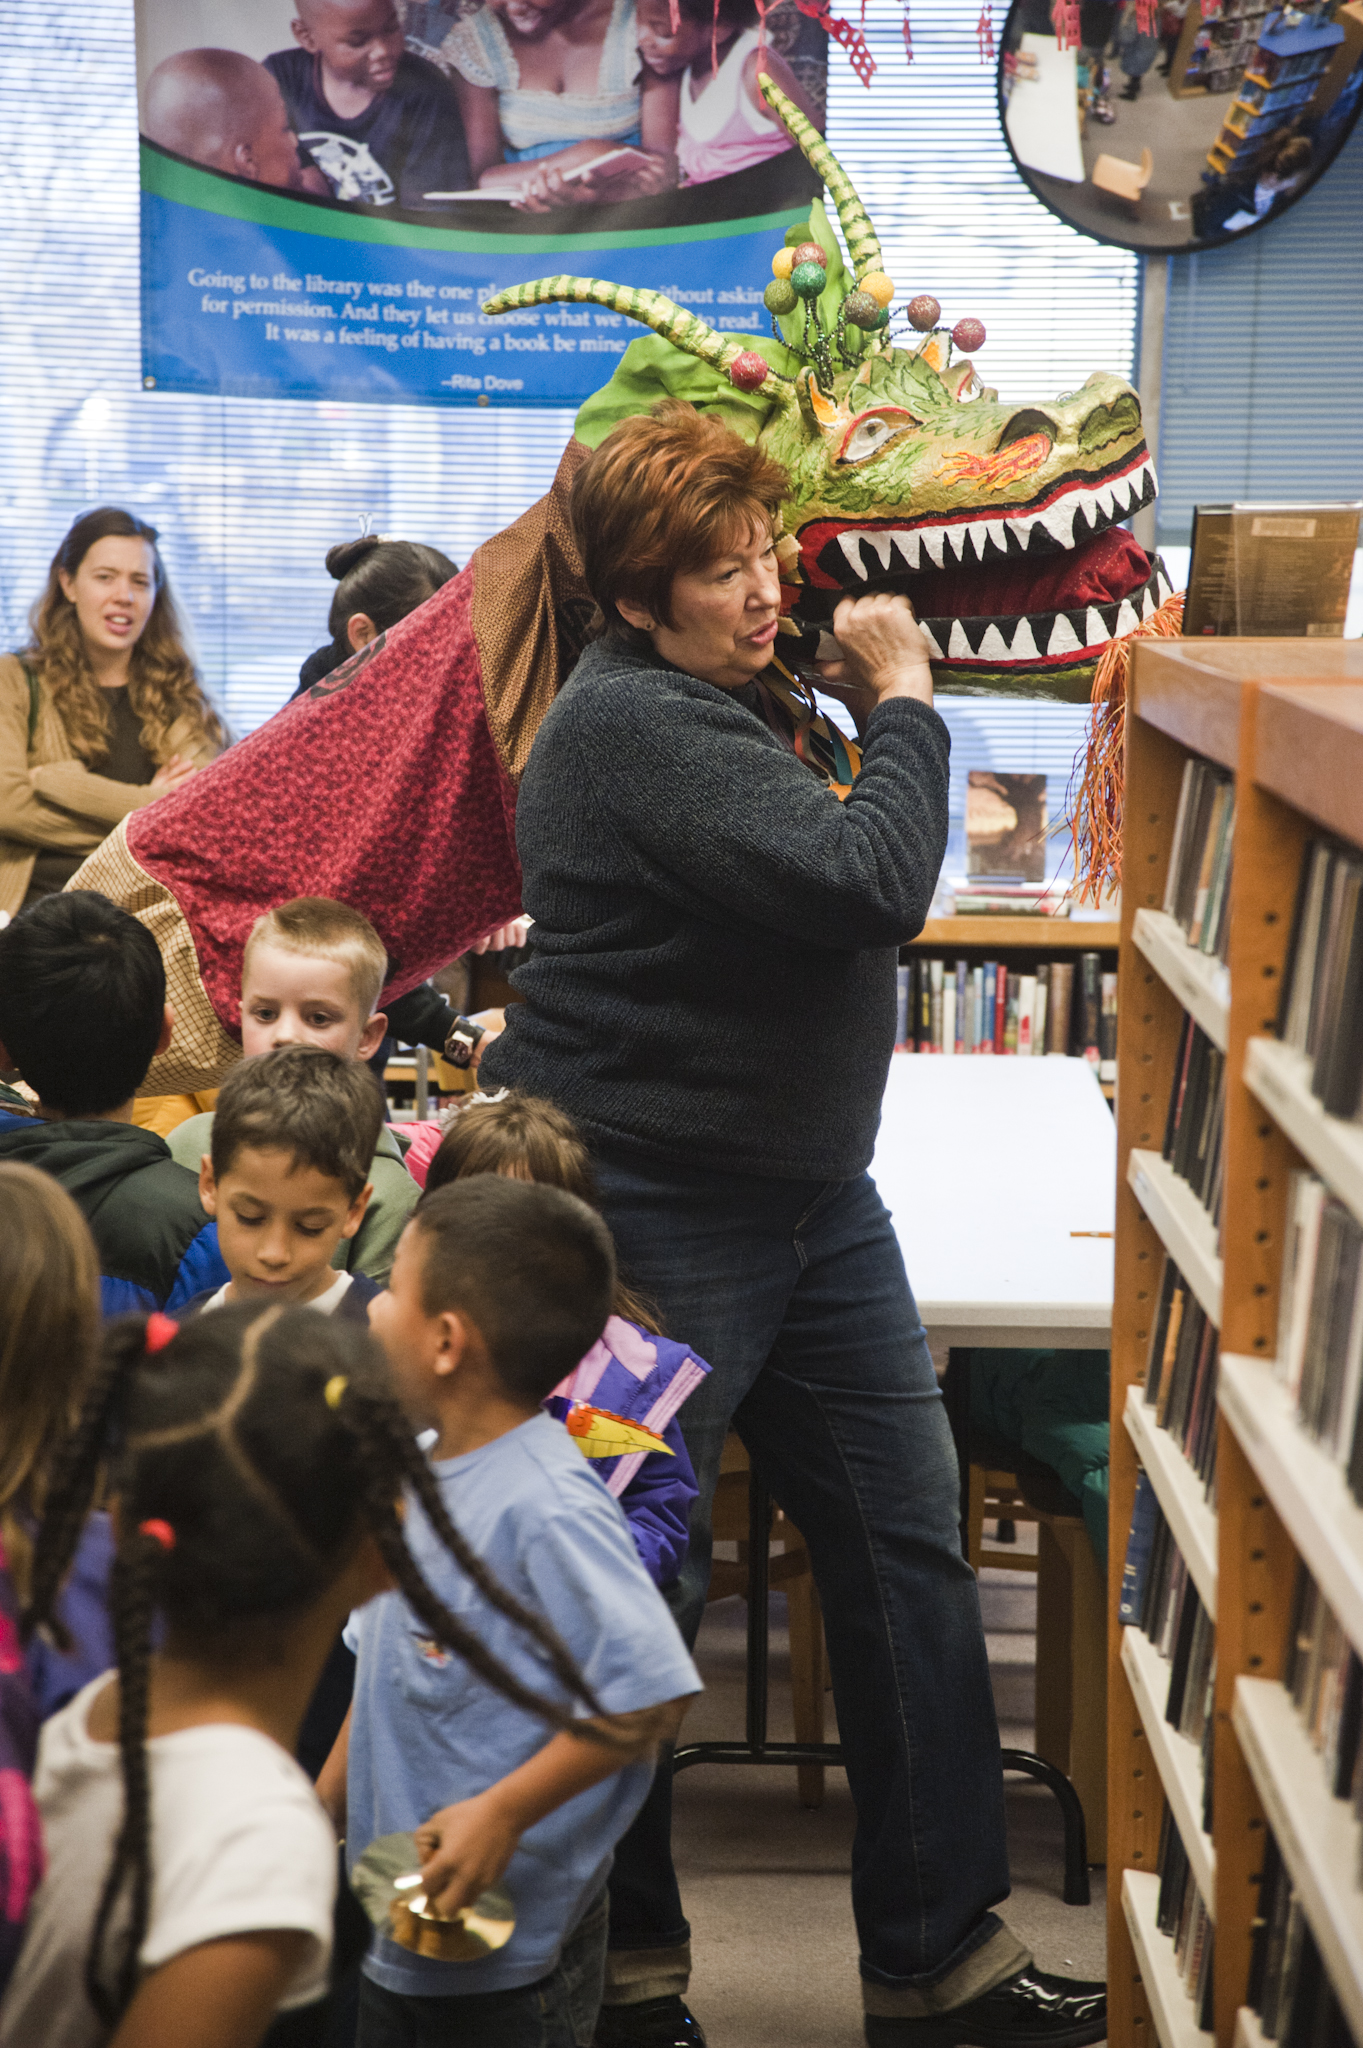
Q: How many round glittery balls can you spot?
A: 10